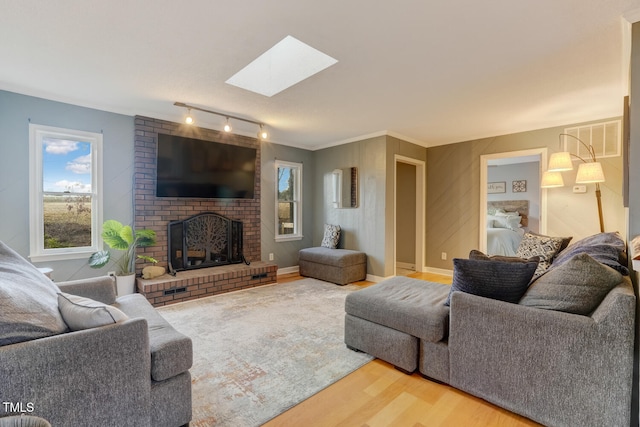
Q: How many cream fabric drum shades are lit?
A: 3